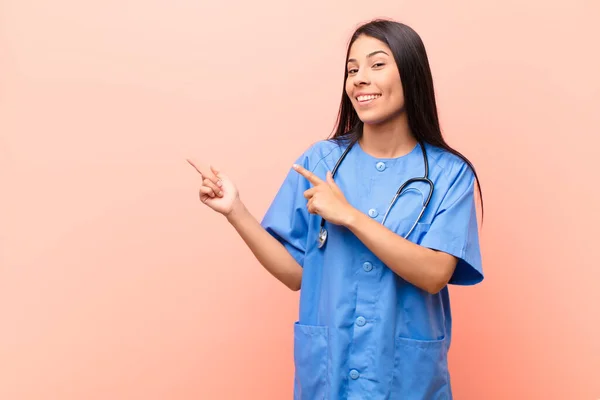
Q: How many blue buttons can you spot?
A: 5